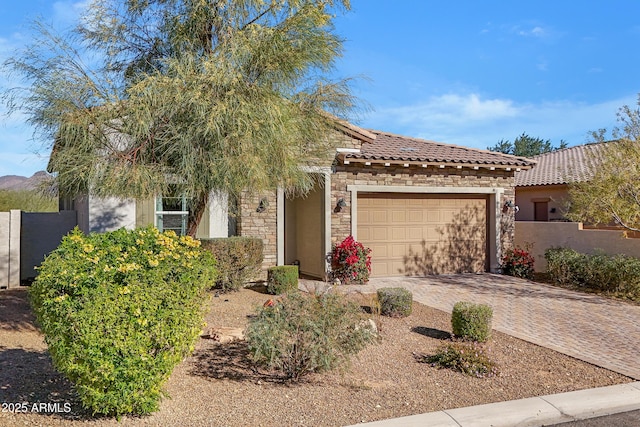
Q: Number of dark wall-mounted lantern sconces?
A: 3